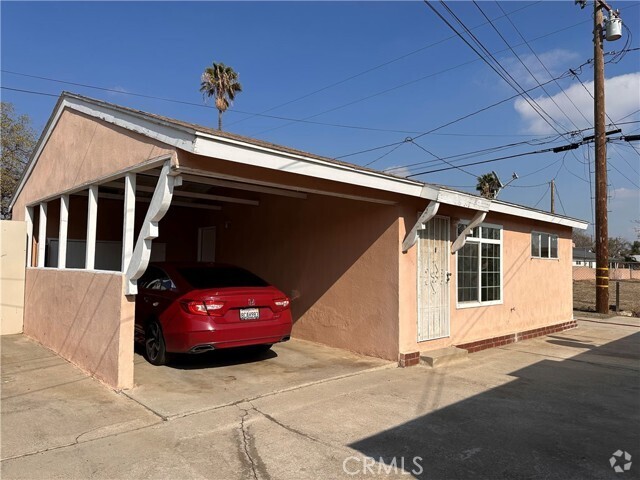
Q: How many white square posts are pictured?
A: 5